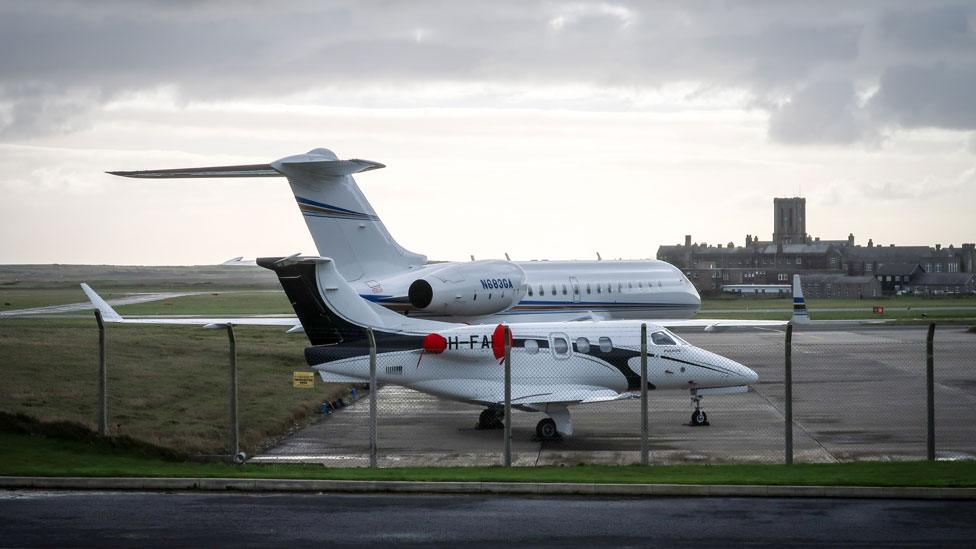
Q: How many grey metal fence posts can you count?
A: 7